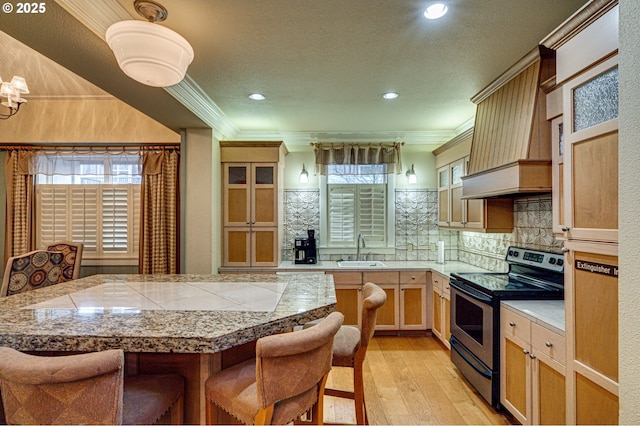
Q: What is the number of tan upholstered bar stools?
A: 3